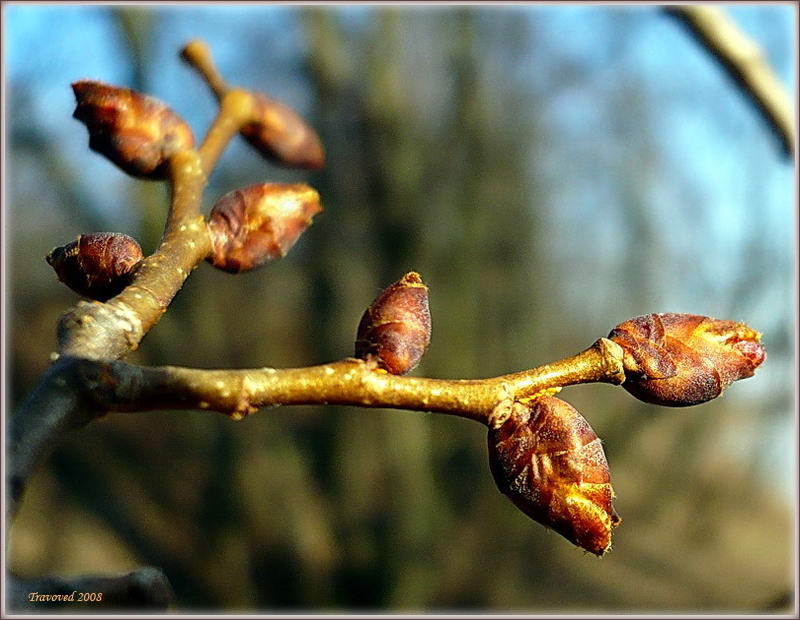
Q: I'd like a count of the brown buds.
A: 7